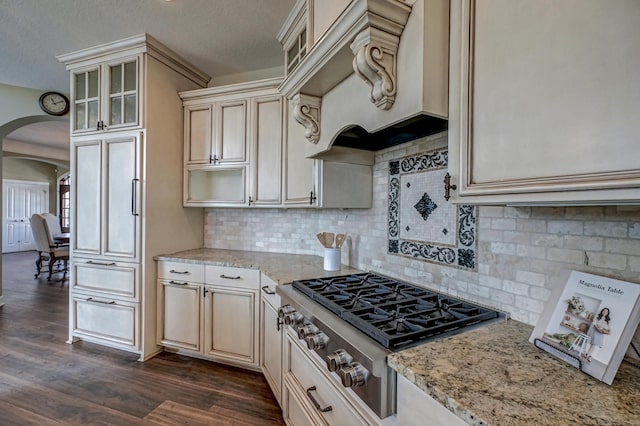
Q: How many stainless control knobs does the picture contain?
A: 6